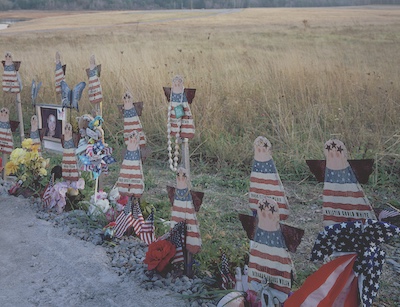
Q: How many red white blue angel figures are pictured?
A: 13